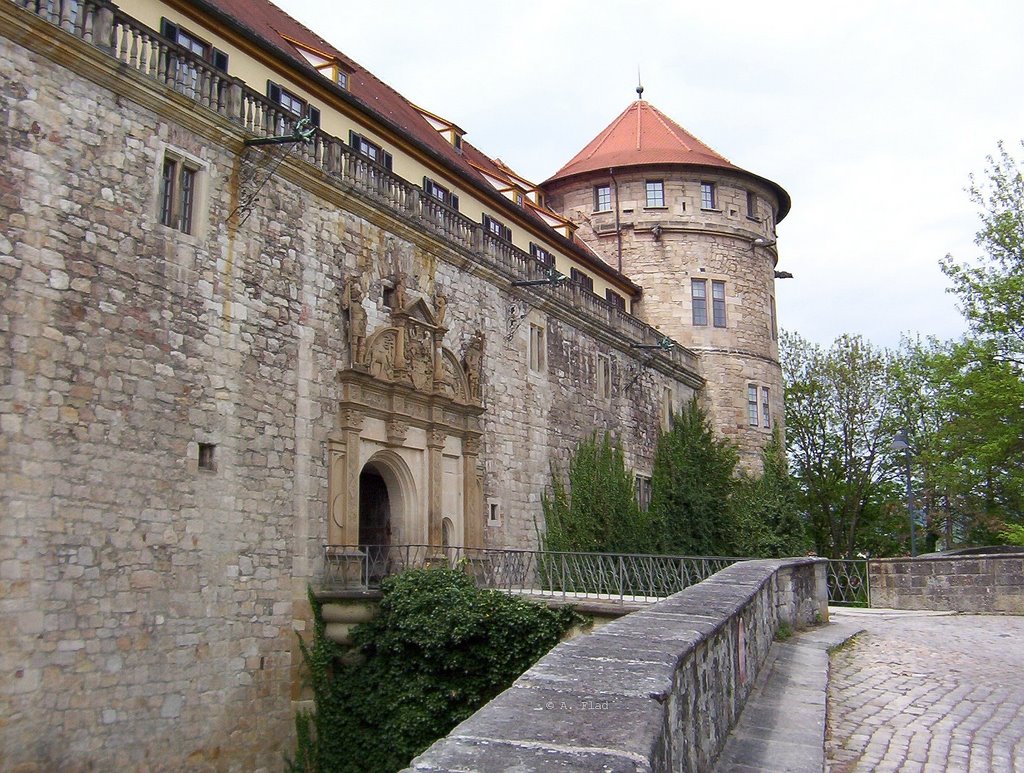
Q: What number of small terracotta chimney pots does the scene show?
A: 0